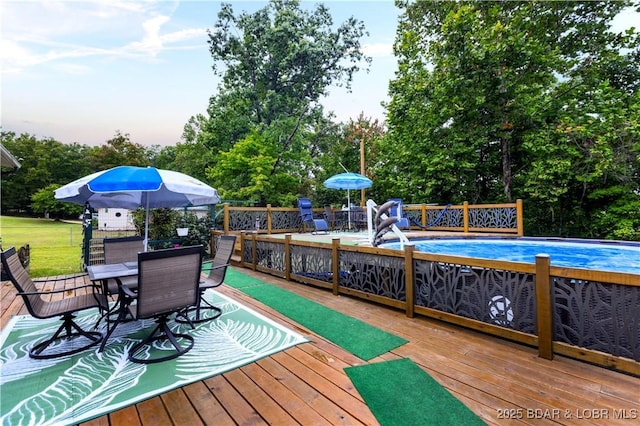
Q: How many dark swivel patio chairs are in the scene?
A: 4